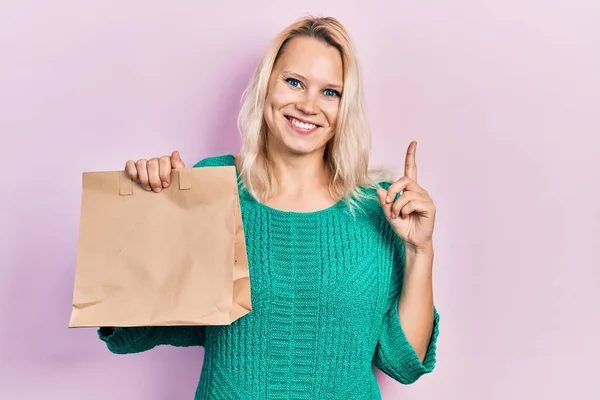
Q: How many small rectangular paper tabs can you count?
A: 2